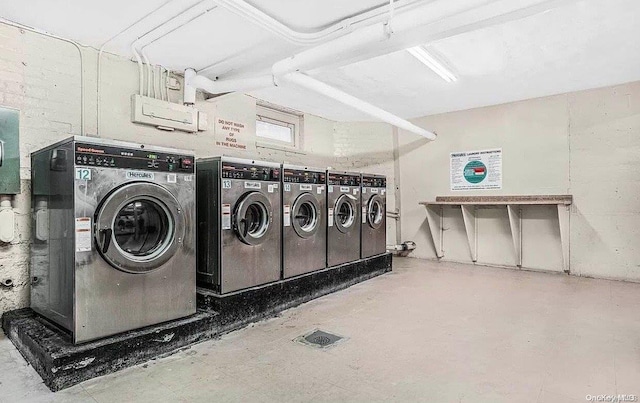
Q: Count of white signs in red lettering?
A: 1